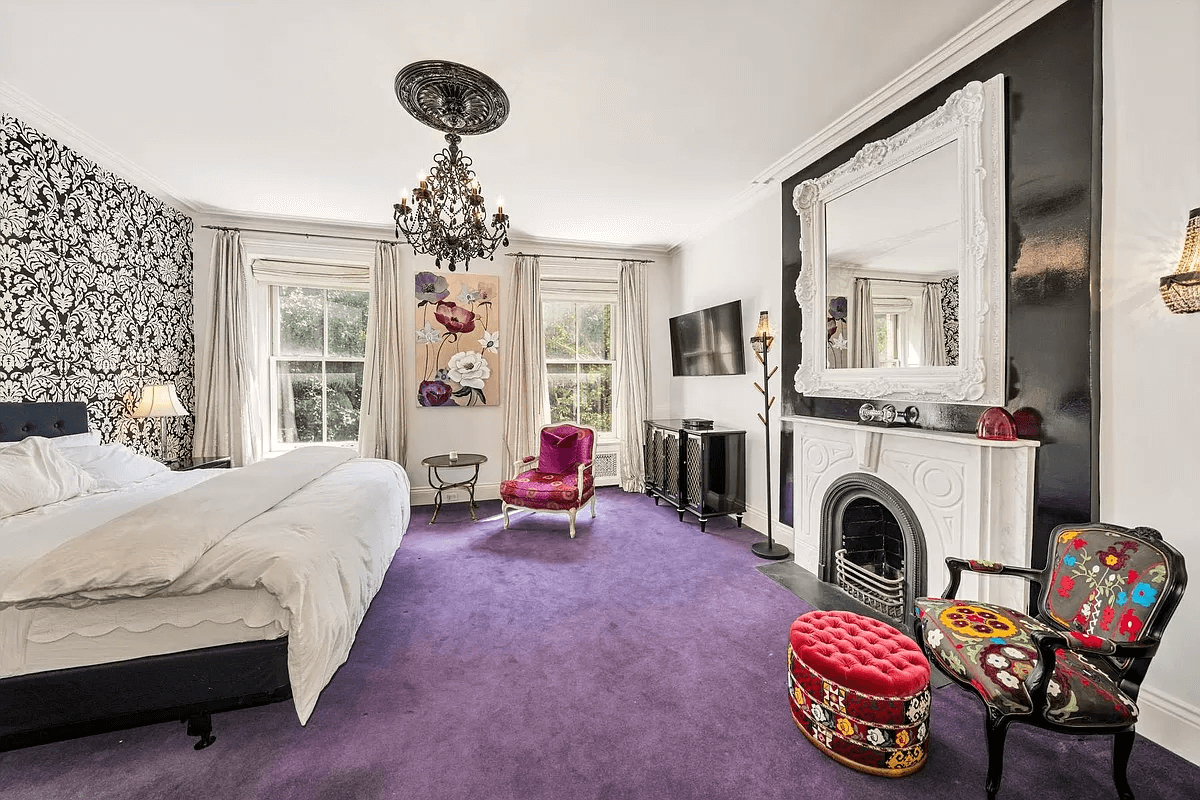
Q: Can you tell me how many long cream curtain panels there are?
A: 4